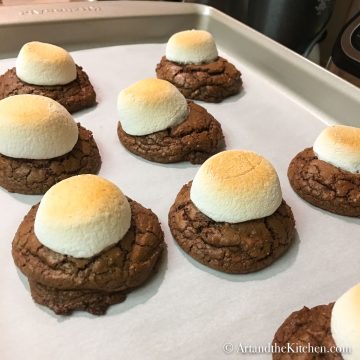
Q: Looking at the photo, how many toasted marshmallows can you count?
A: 8